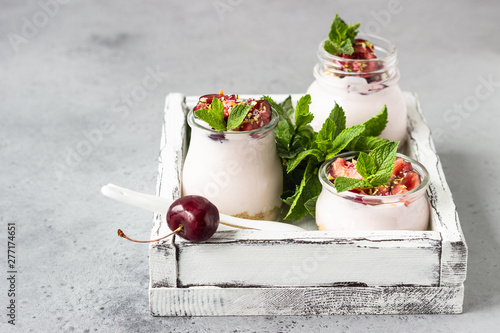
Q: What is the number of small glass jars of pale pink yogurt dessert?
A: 3